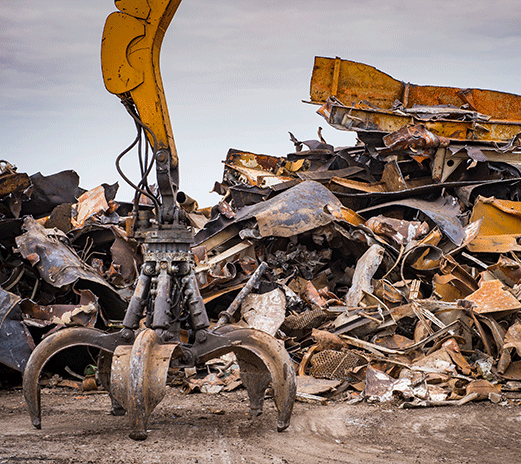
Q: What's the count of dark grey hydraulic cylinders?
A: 3